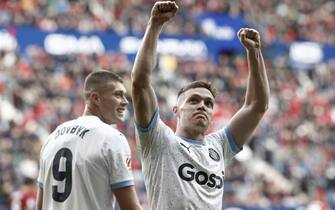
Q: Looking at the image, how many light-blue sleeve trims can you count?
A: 4